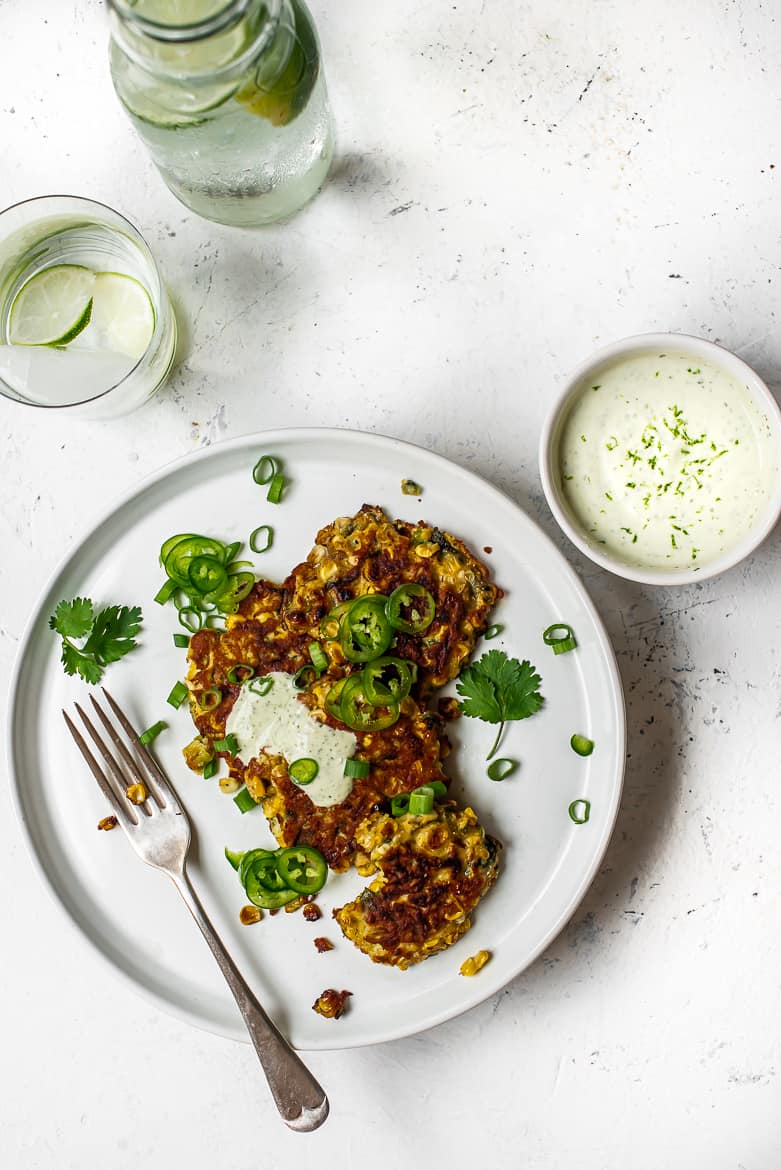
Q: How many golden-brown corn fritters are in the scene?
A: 4